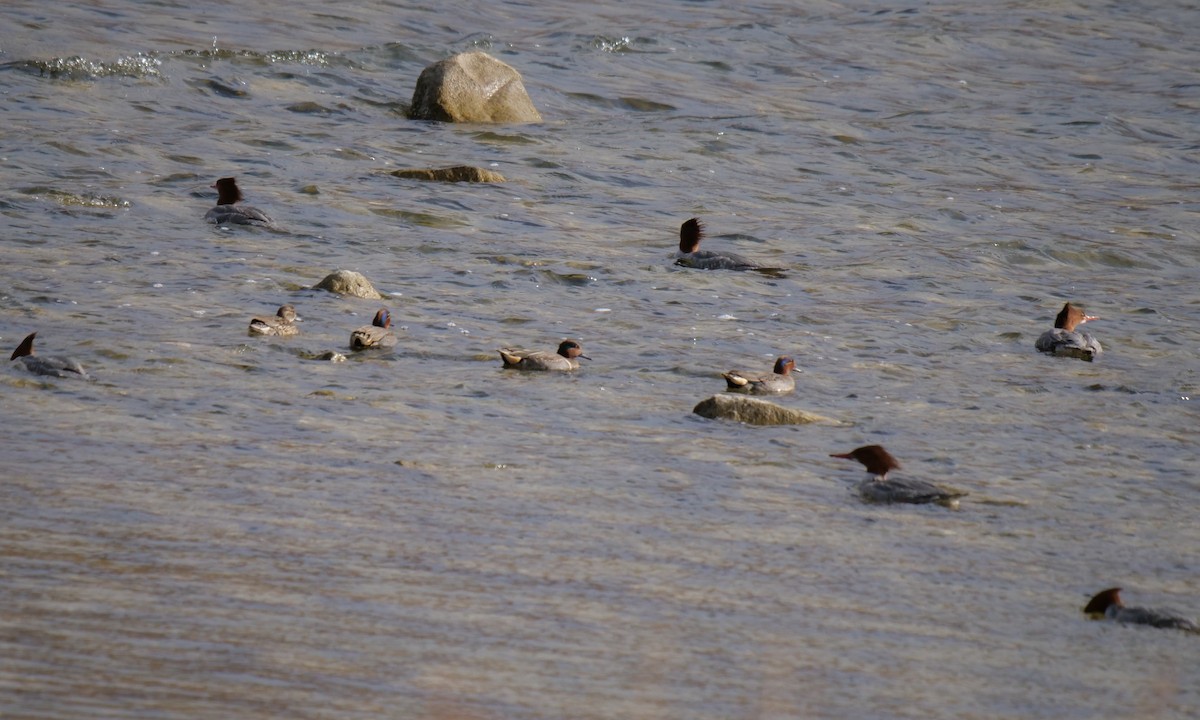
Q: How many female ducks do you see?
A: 7